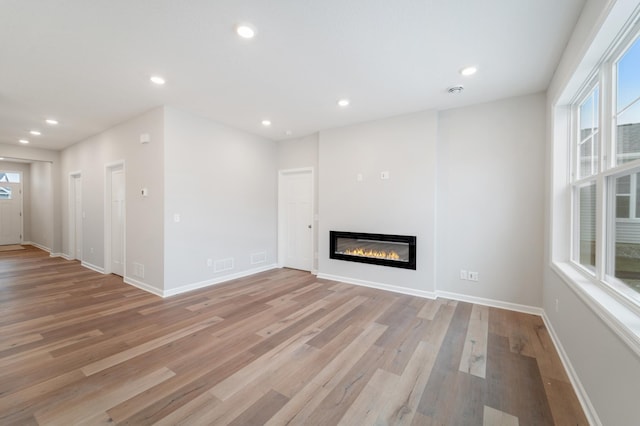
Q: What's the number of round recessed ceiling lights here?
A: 8